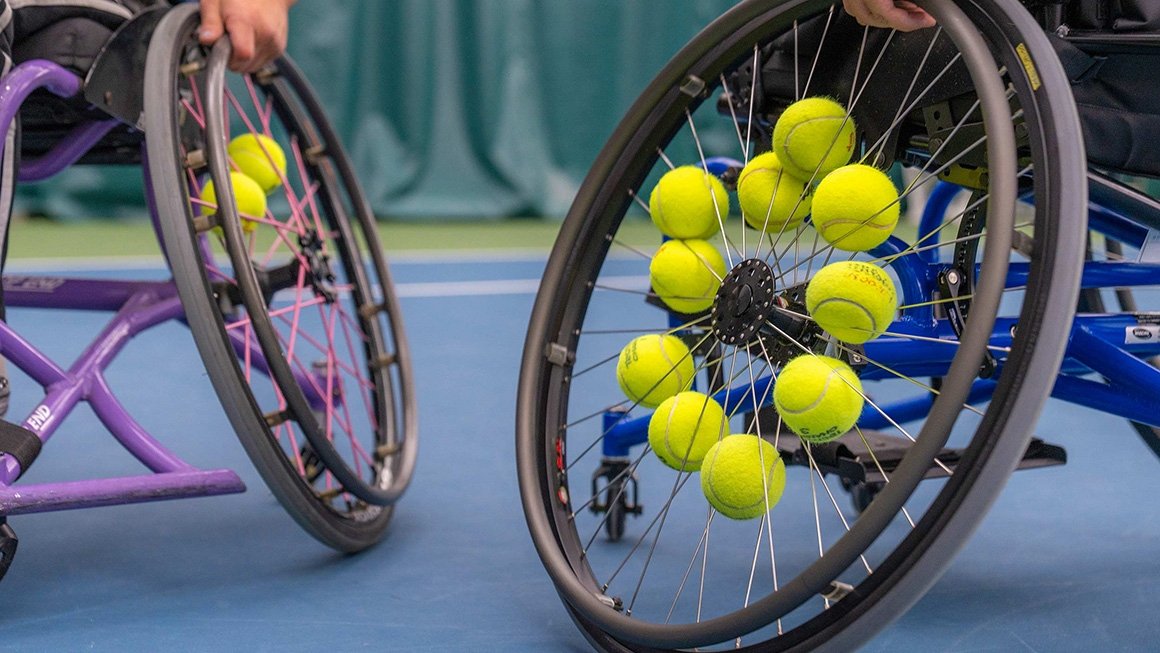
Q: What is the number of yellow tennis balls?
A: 12